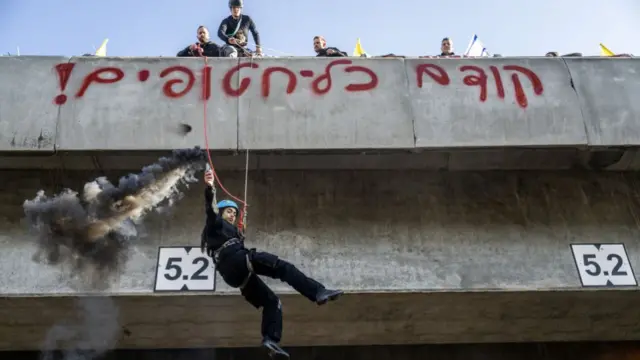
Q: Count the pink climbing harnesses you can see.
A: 0